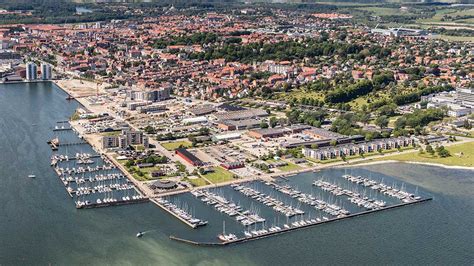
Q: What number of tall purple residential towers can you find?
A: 0